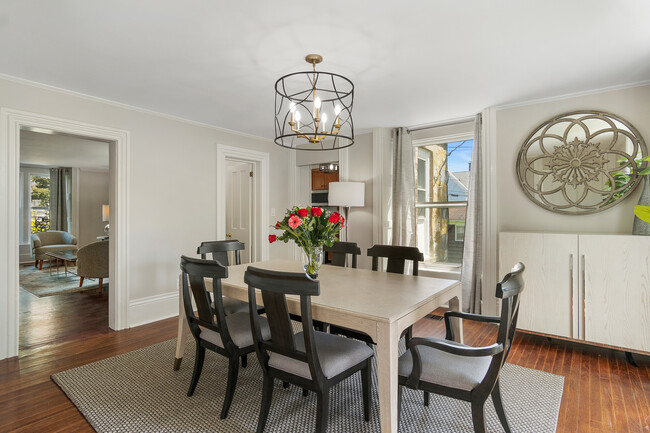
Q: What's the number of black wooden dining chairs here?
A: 6